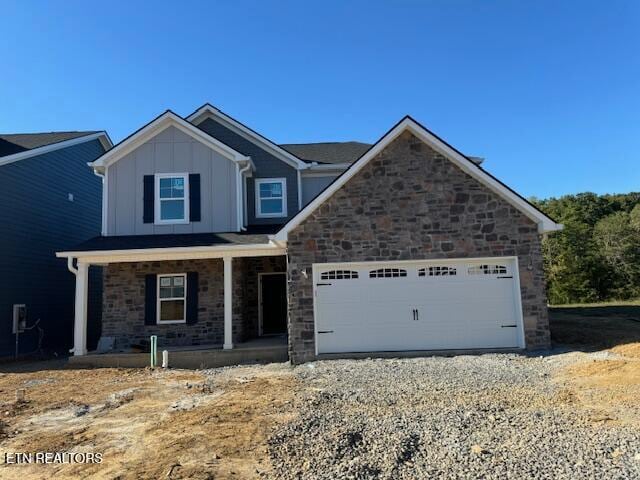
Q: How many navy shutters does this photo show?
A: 4